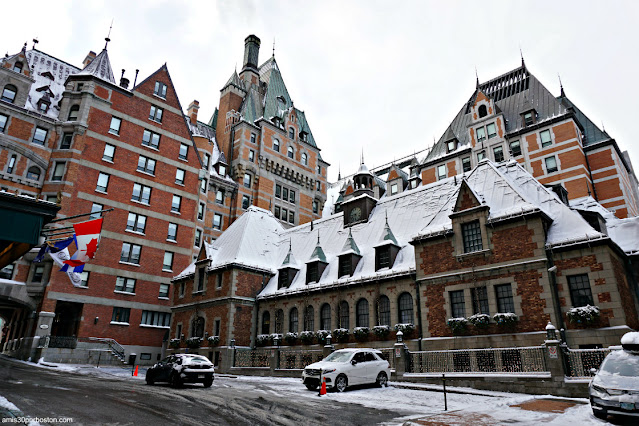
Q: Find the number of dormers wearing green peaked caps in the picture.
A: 4